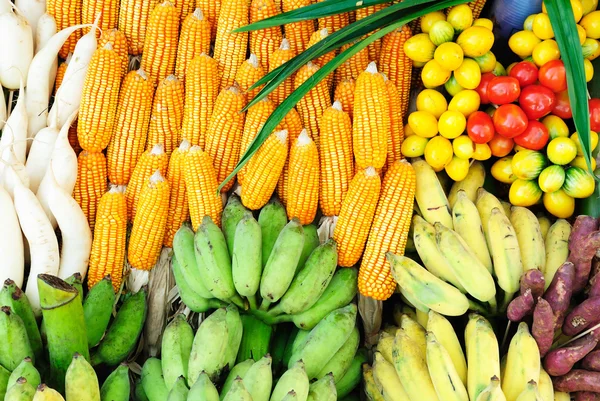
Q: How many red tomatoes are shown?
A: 11